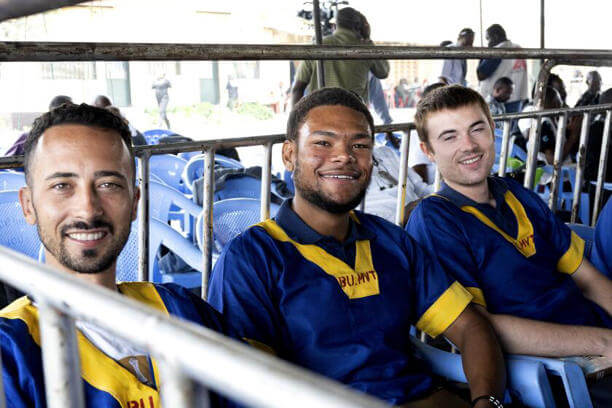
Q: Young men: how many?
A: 3